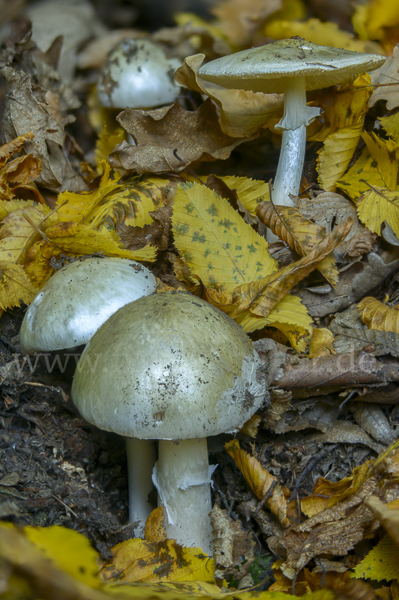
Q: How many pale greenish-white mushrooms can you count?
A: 4